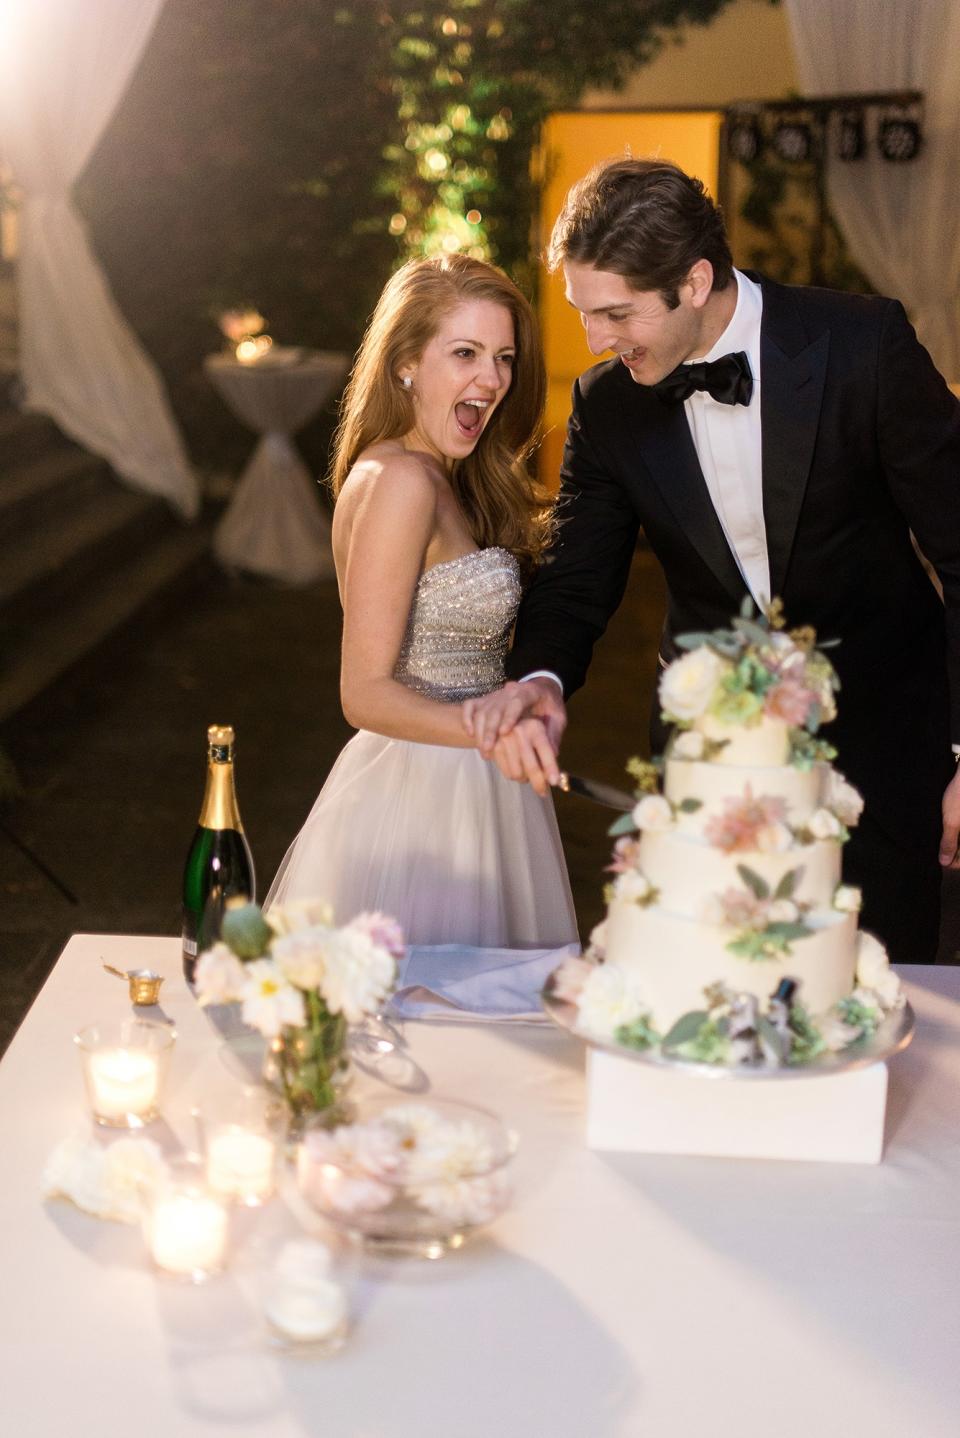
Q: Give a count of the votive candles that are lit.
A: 3